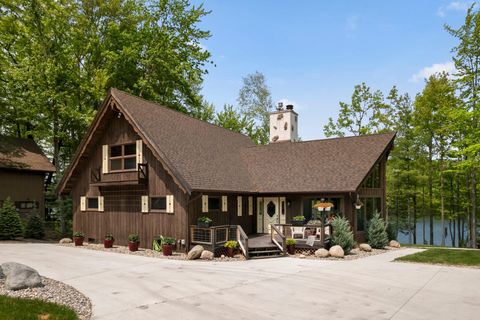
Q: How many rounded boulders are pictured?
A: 8